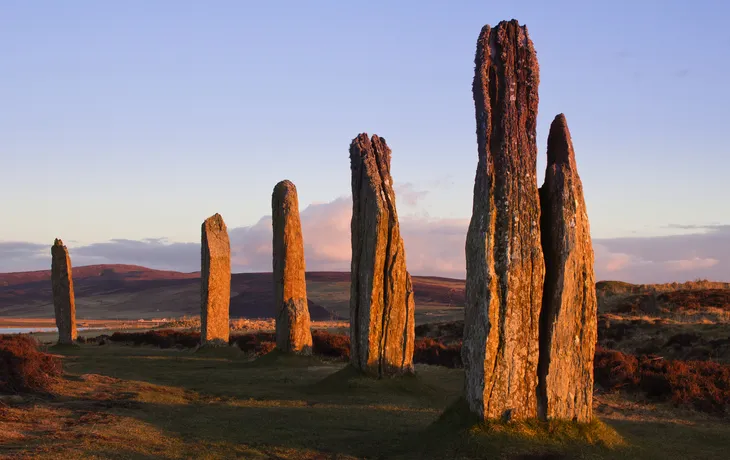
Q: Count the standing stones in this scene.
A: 6